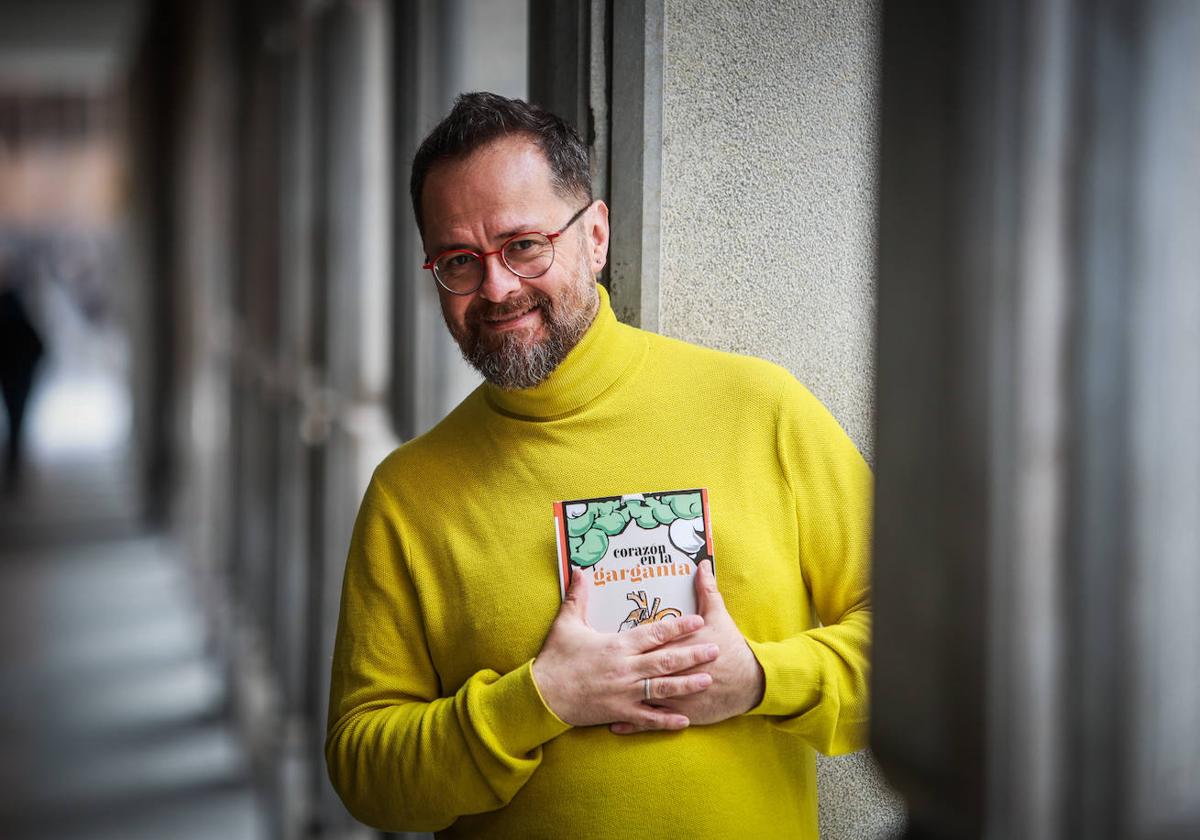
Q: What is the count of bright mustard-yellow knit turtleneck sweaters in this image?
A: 1